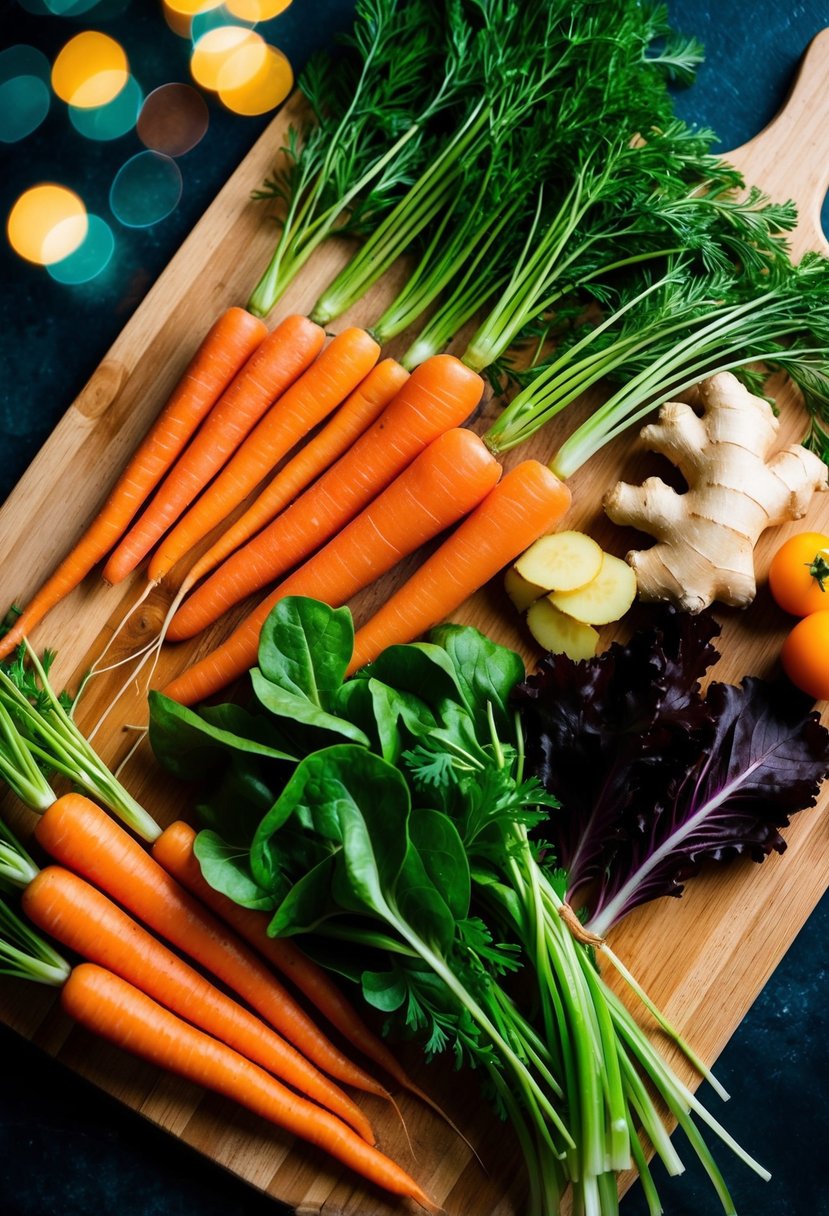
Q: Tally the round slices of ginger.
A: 4